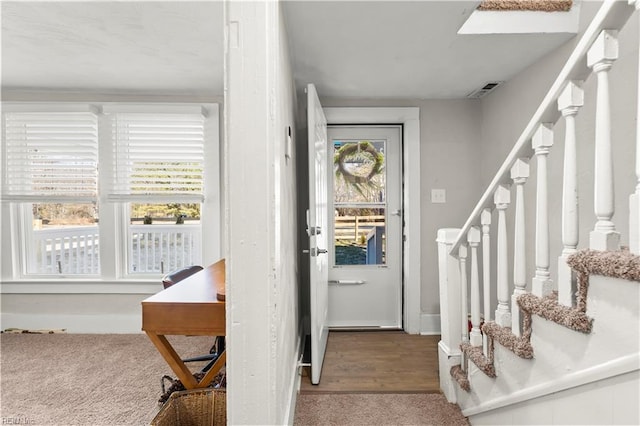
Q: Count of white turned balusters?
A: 9